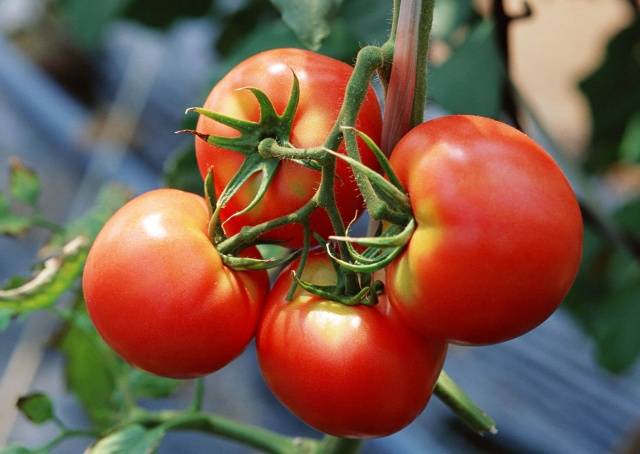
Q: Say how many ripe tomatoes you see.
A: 4